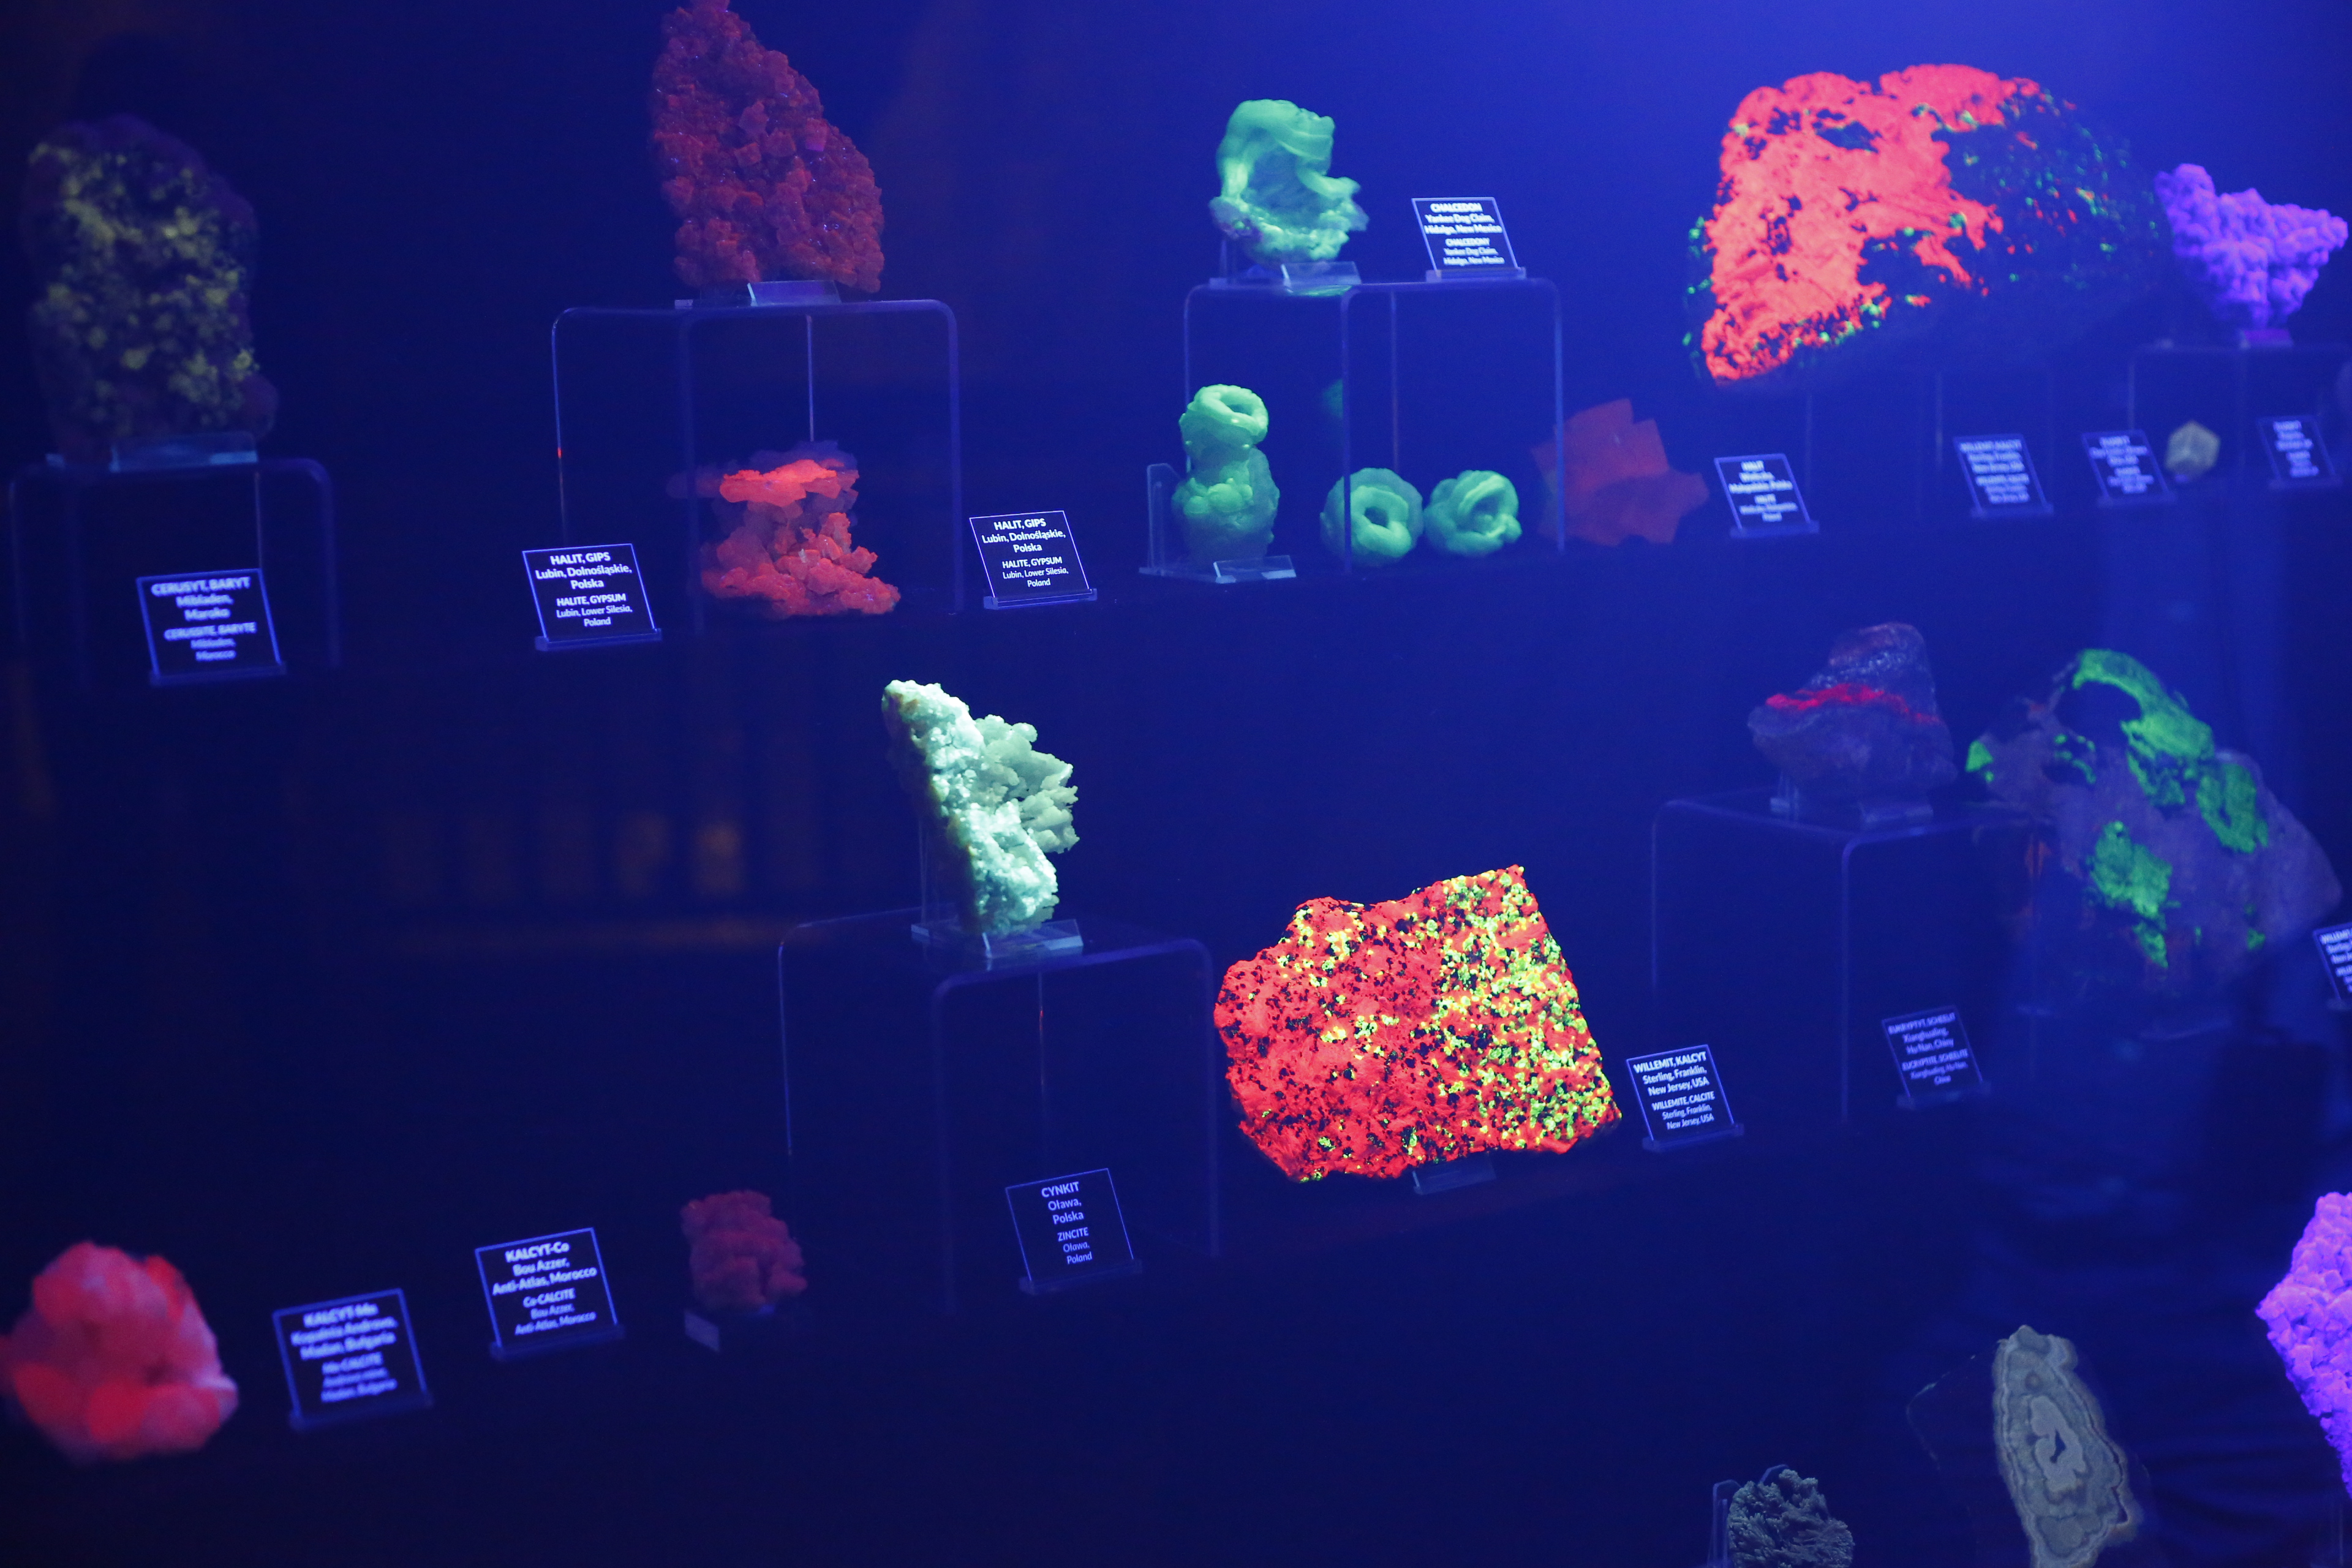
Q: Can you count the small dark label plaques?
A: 14